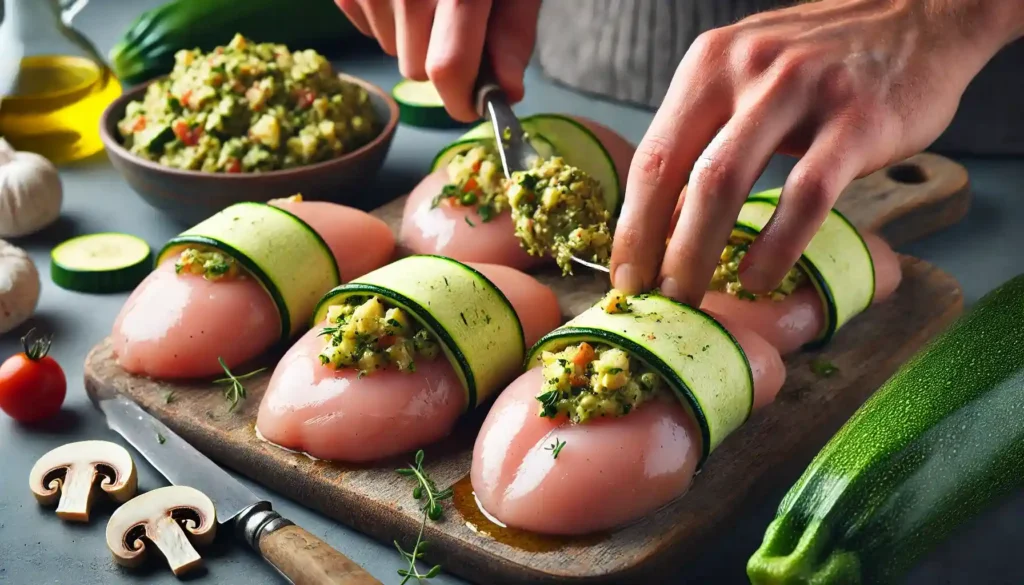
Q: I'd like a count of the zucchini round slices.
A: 2